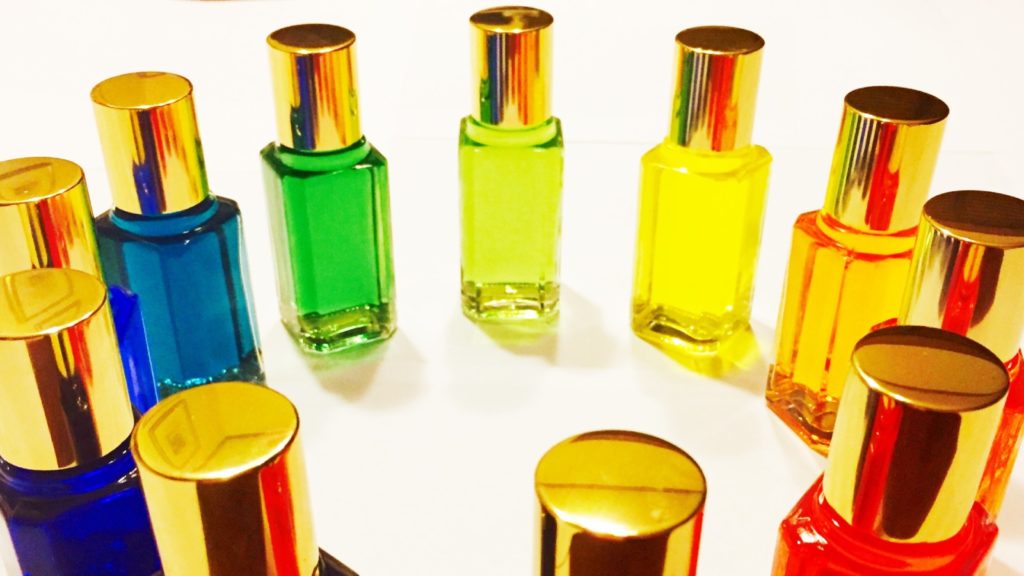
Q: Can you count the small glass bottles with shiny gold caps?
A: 11